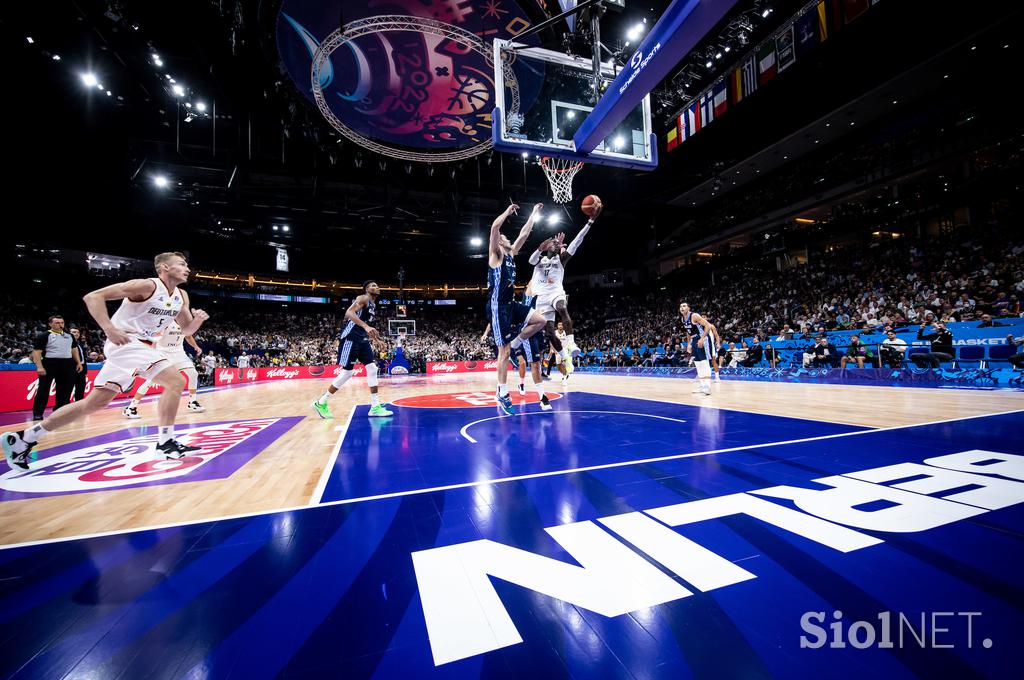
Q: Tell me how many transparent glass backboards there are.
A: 2